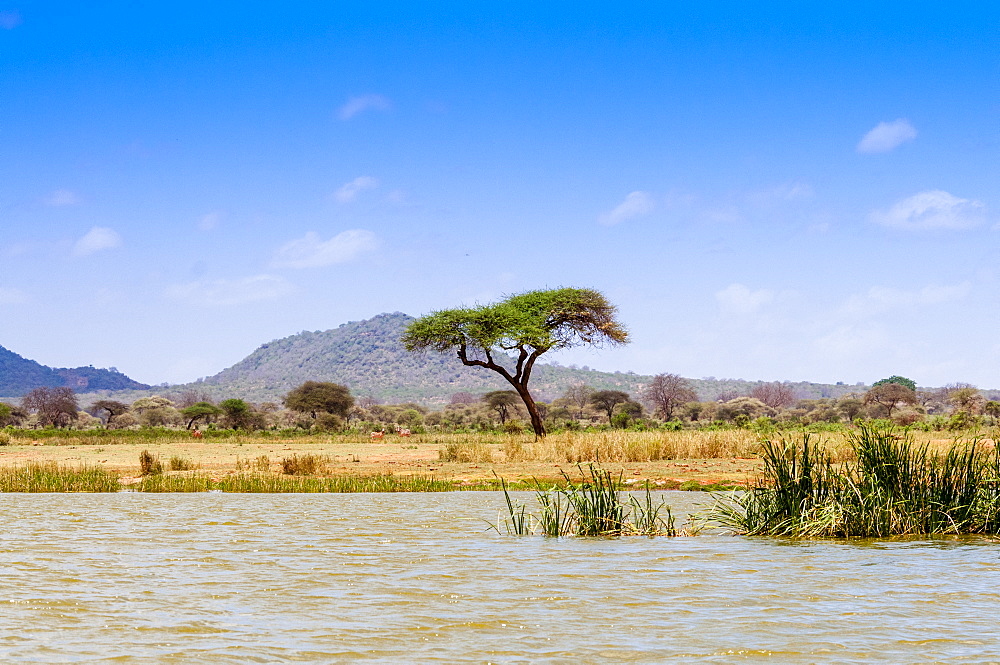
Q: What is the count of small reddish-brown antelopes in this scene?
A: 3